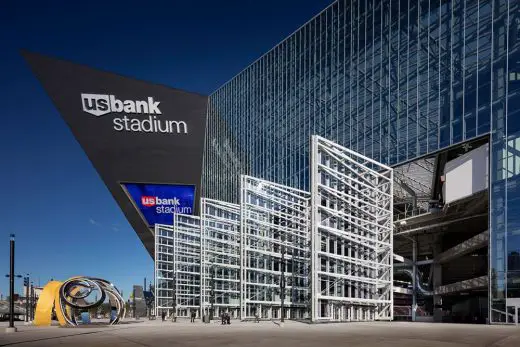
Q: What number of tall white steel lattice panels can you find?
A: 5